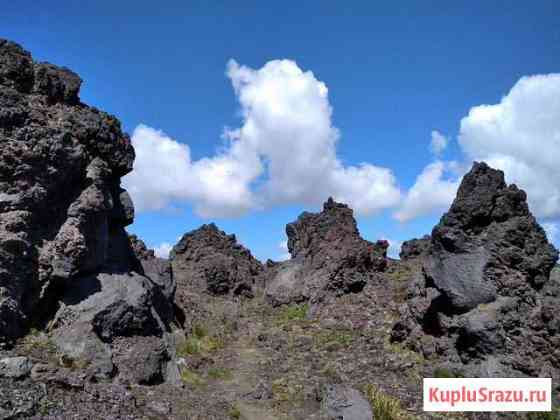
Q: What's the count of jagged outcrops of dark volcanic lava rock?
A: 4